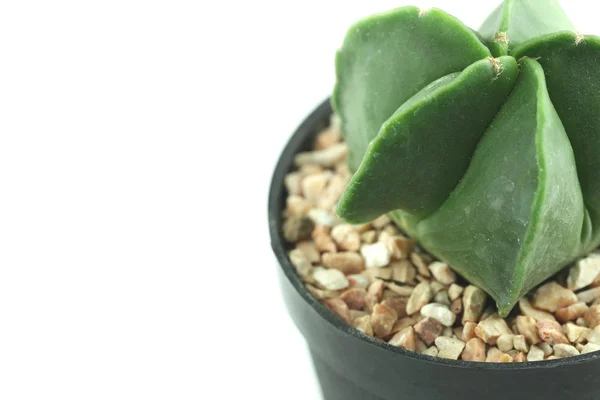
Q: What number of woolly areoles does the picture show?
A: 4